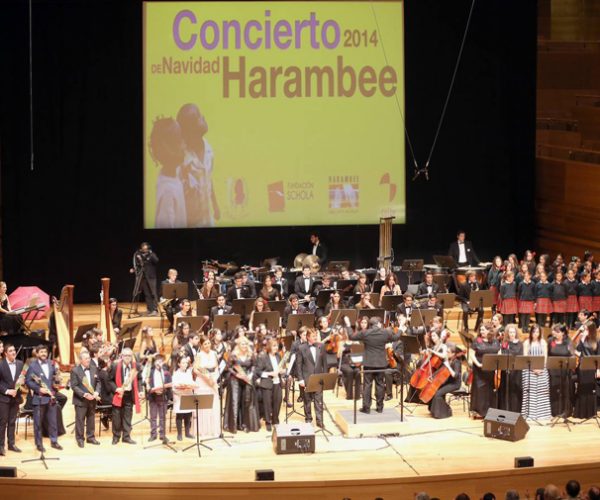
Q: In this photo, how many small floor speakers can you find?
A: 3